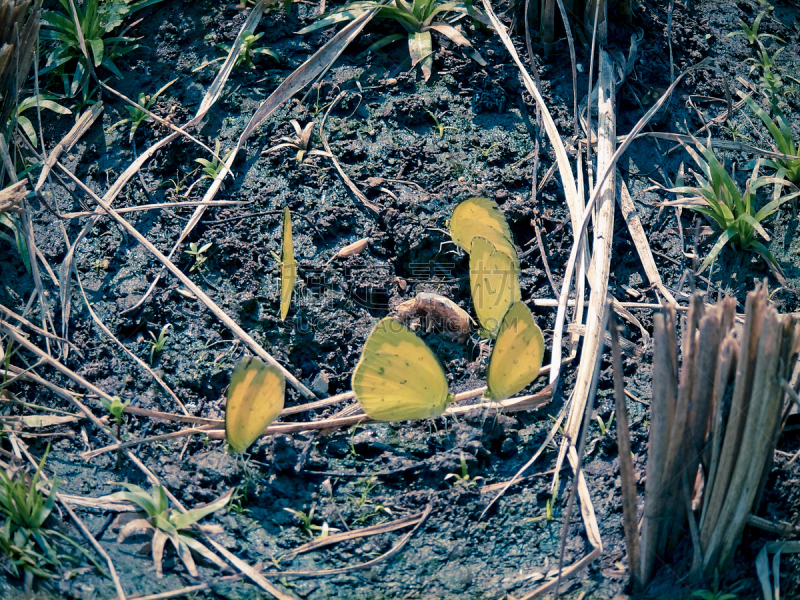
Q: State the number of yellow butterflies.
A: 6